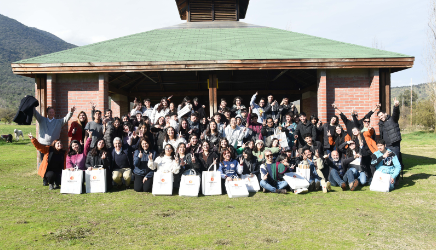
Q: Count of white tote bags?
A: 11